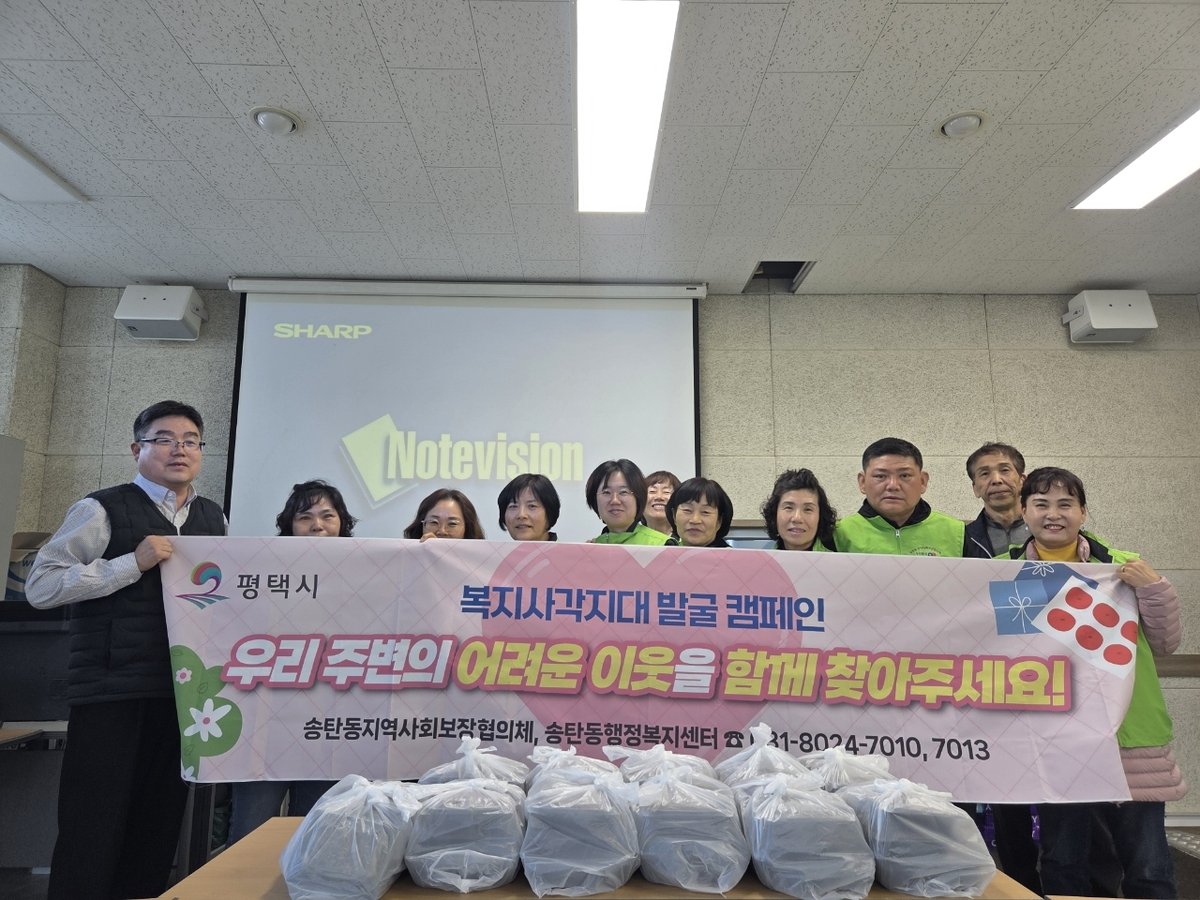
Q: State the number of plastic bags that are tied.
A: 11